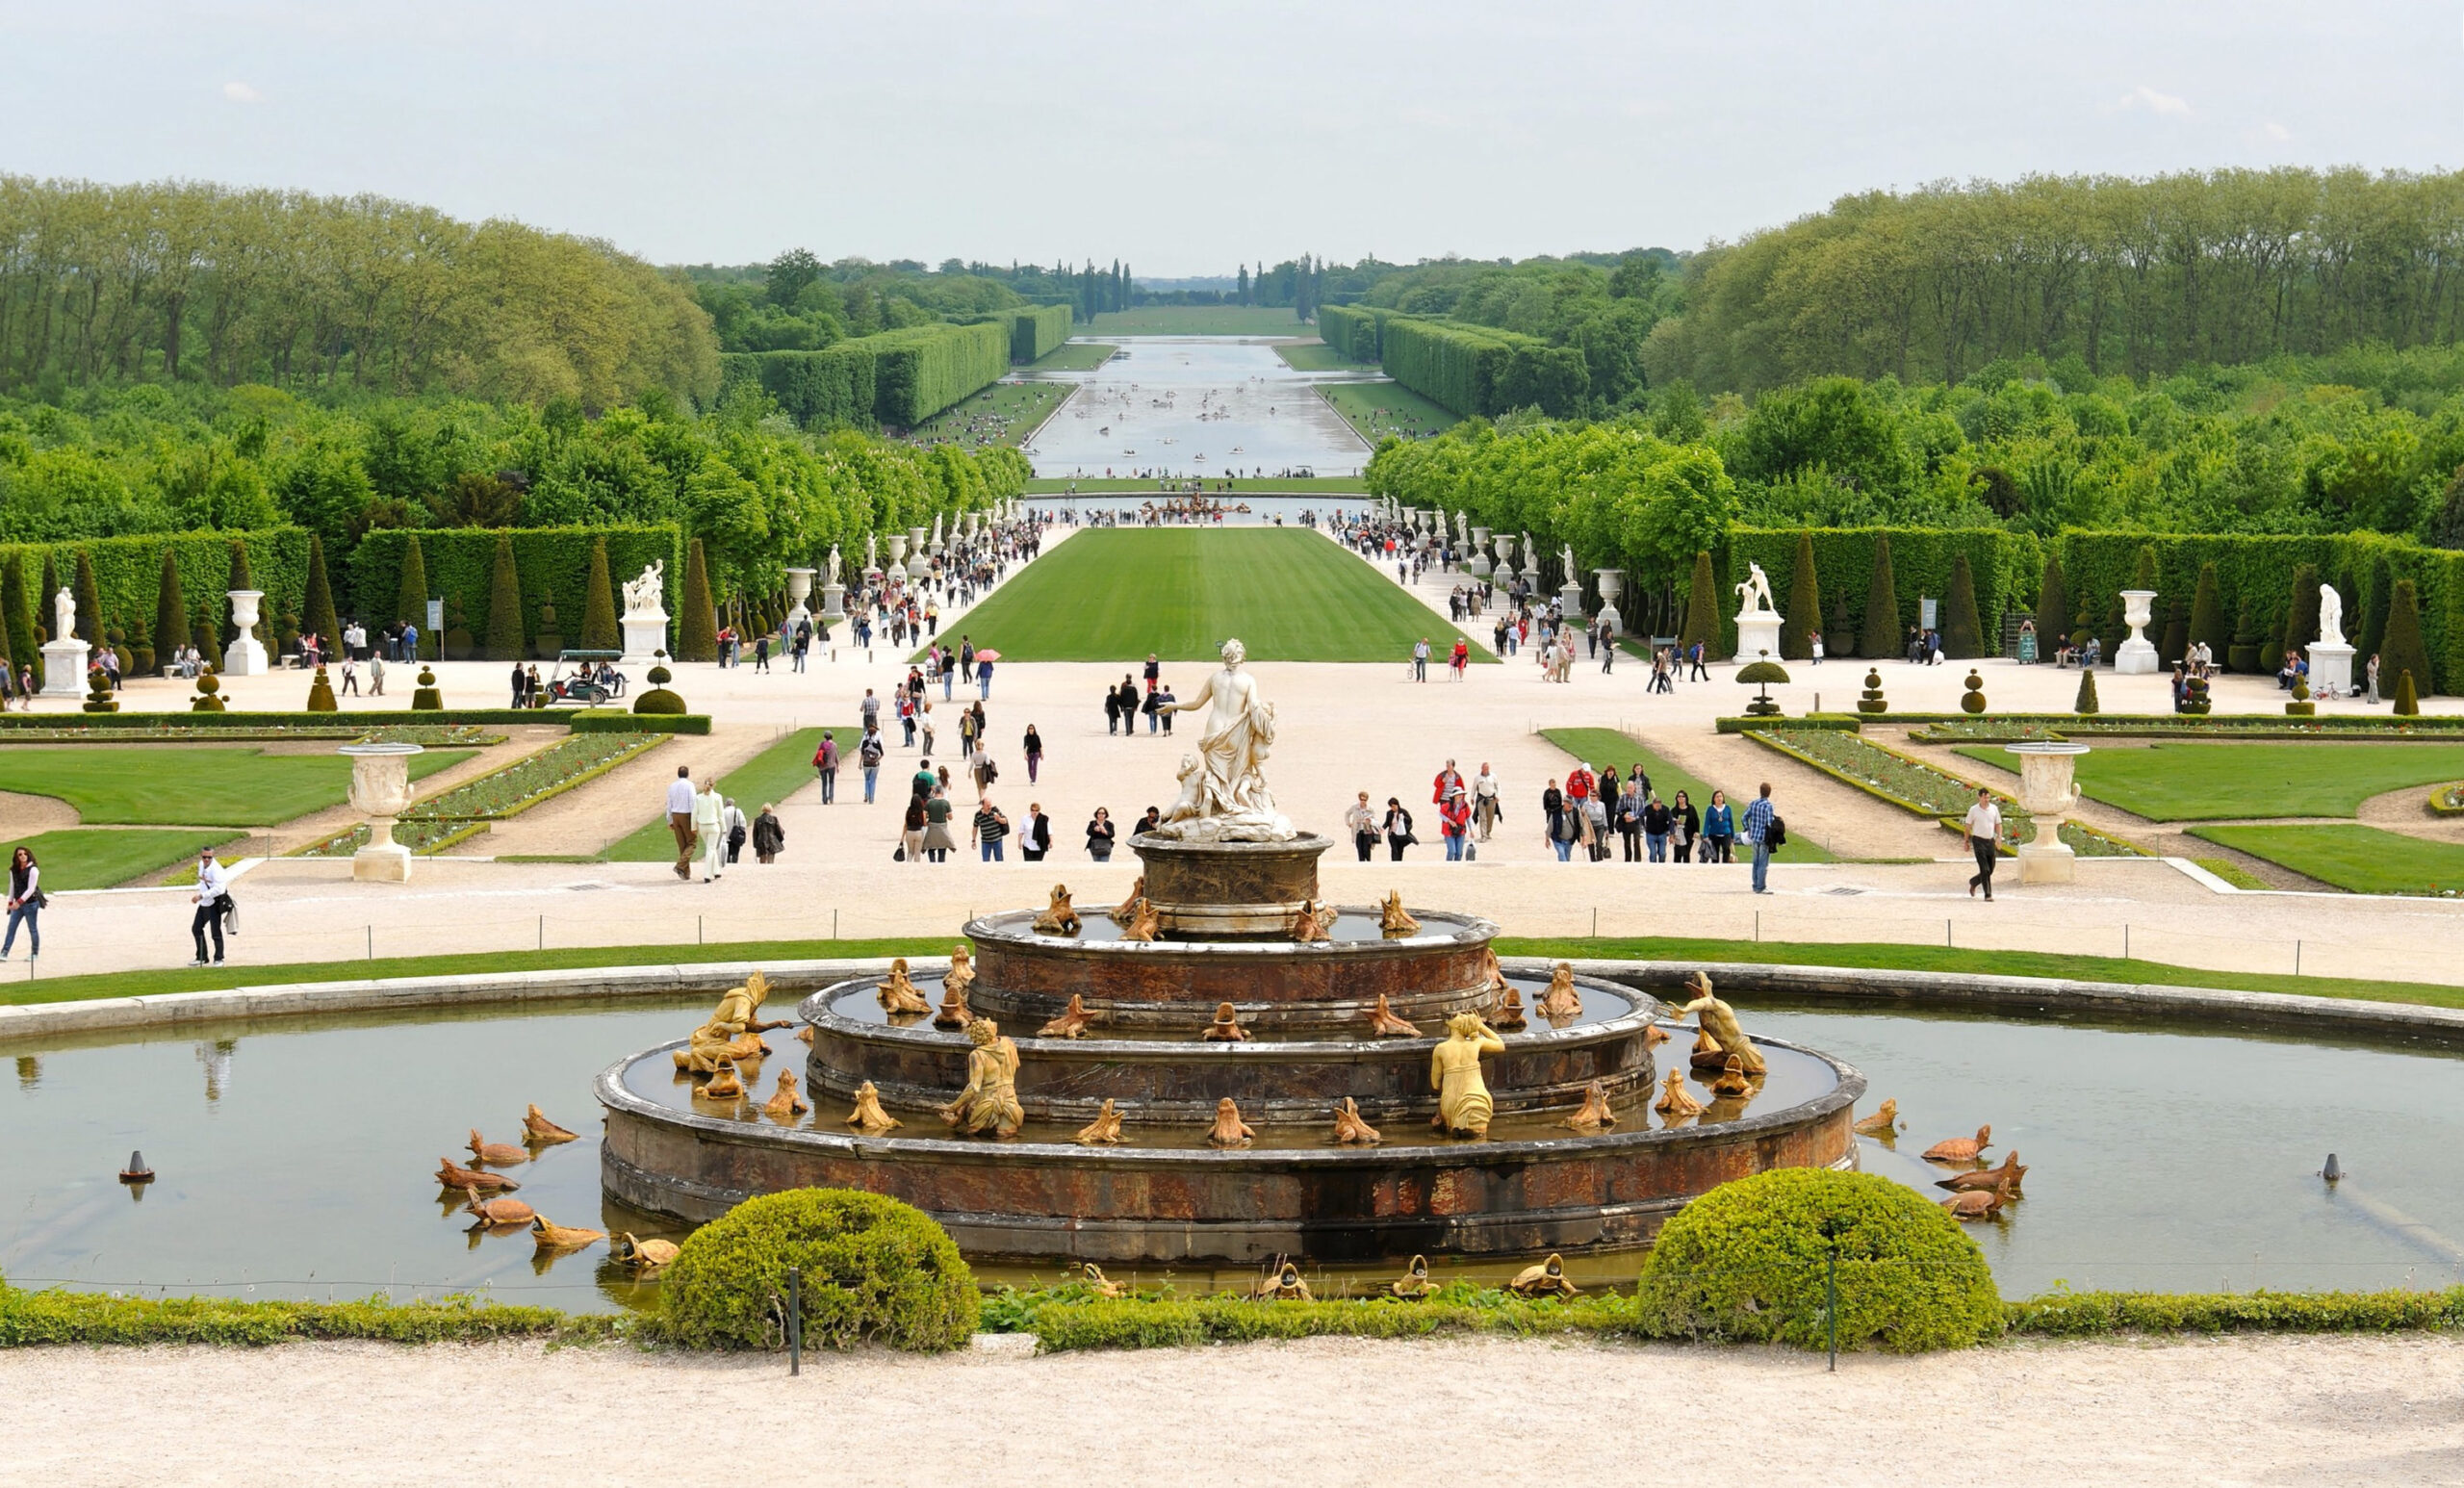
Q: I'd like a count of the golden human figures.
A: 4